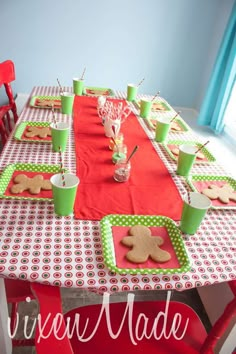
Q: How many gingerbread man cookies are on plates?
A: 9